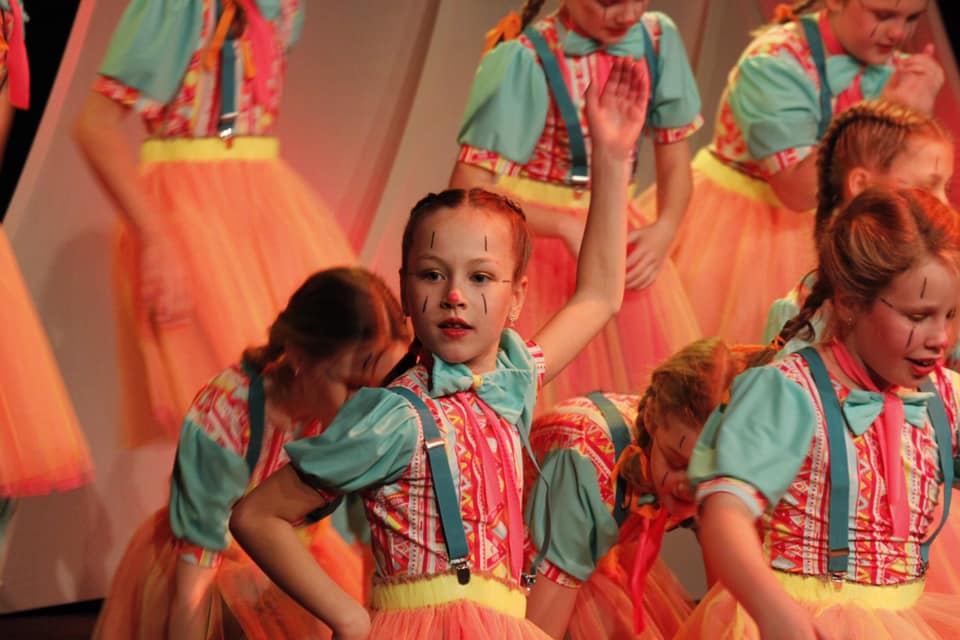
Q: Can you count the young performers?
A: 9